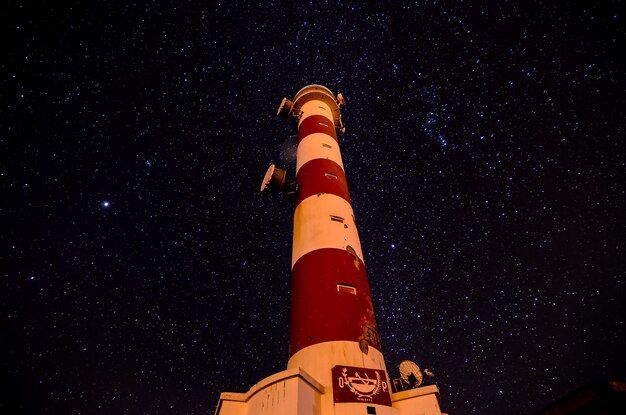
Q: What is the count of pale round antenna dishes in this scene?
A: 3